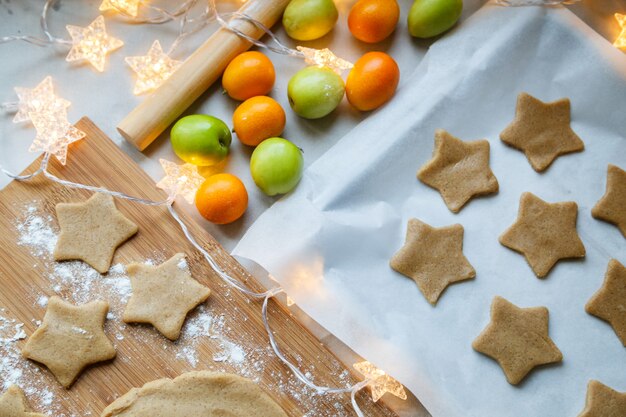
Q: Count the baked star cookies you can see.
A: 8